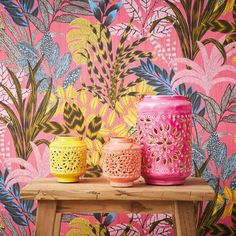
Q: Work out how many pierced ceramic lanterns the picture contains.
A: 3